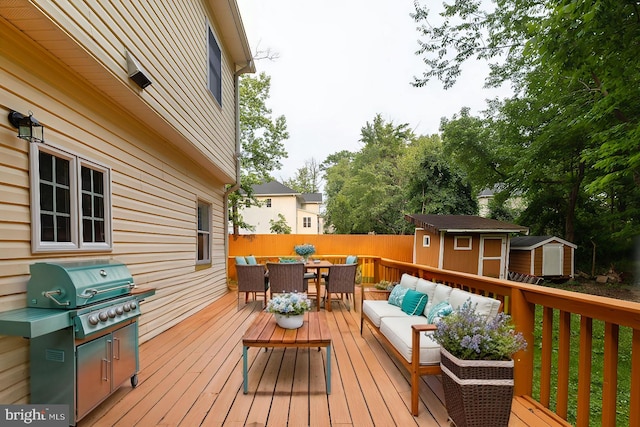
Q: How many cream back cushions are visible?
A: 4